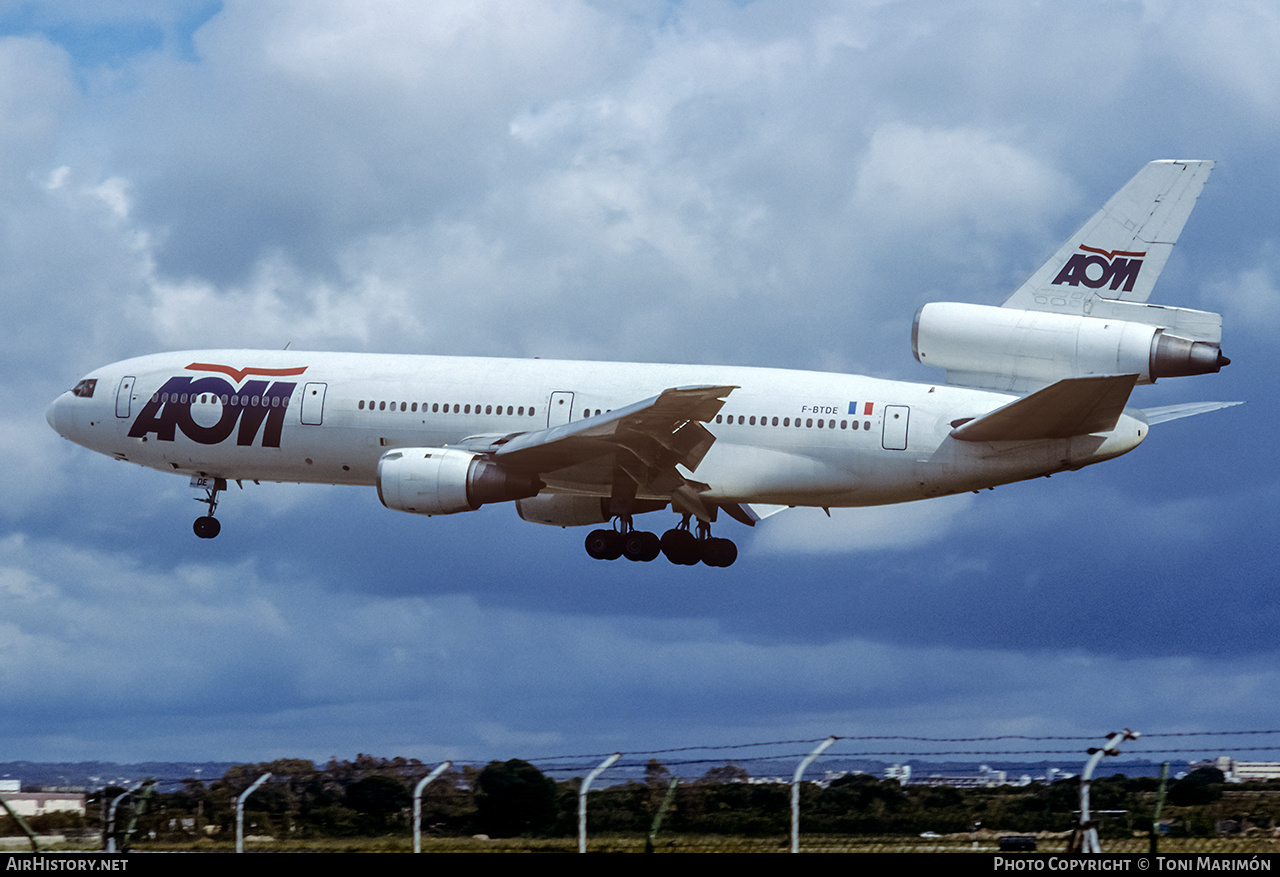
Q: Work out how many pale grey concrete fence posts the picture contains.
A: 6